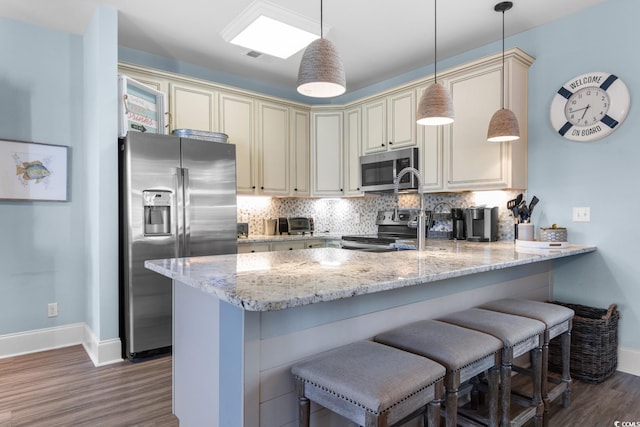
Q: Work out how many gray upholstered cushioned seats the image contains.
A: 4